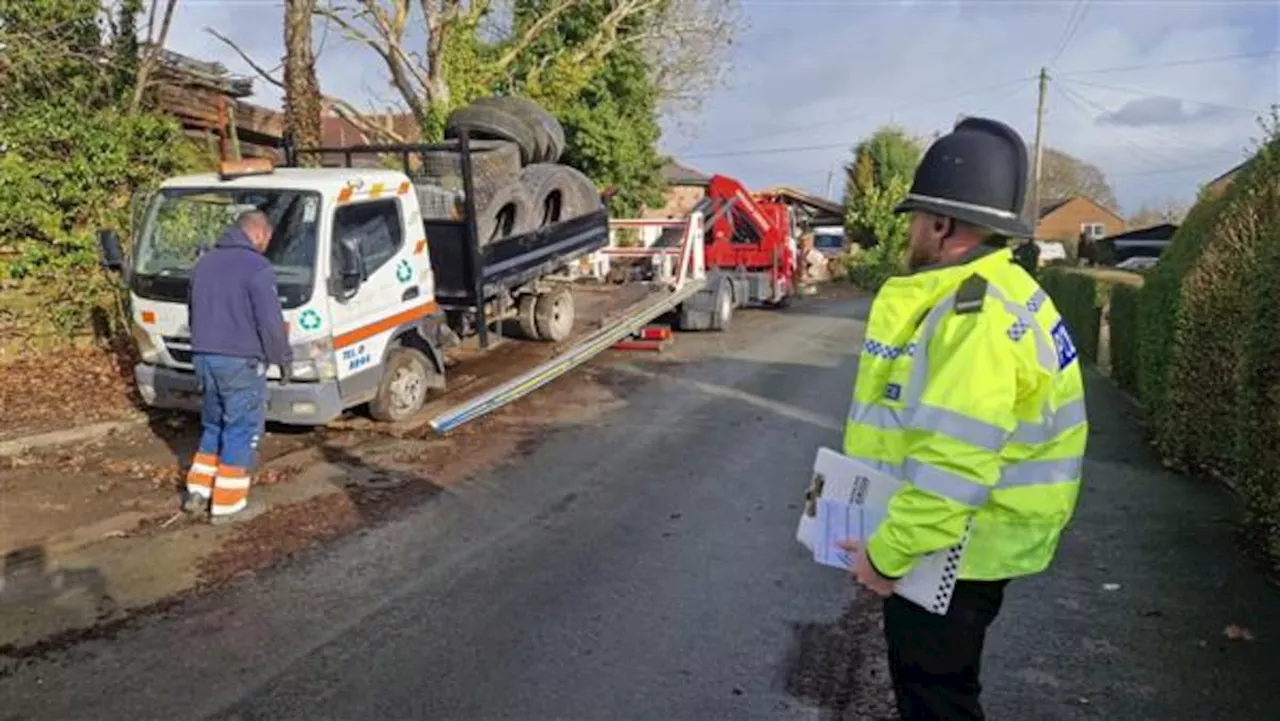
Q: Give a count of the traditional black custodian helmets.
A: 1